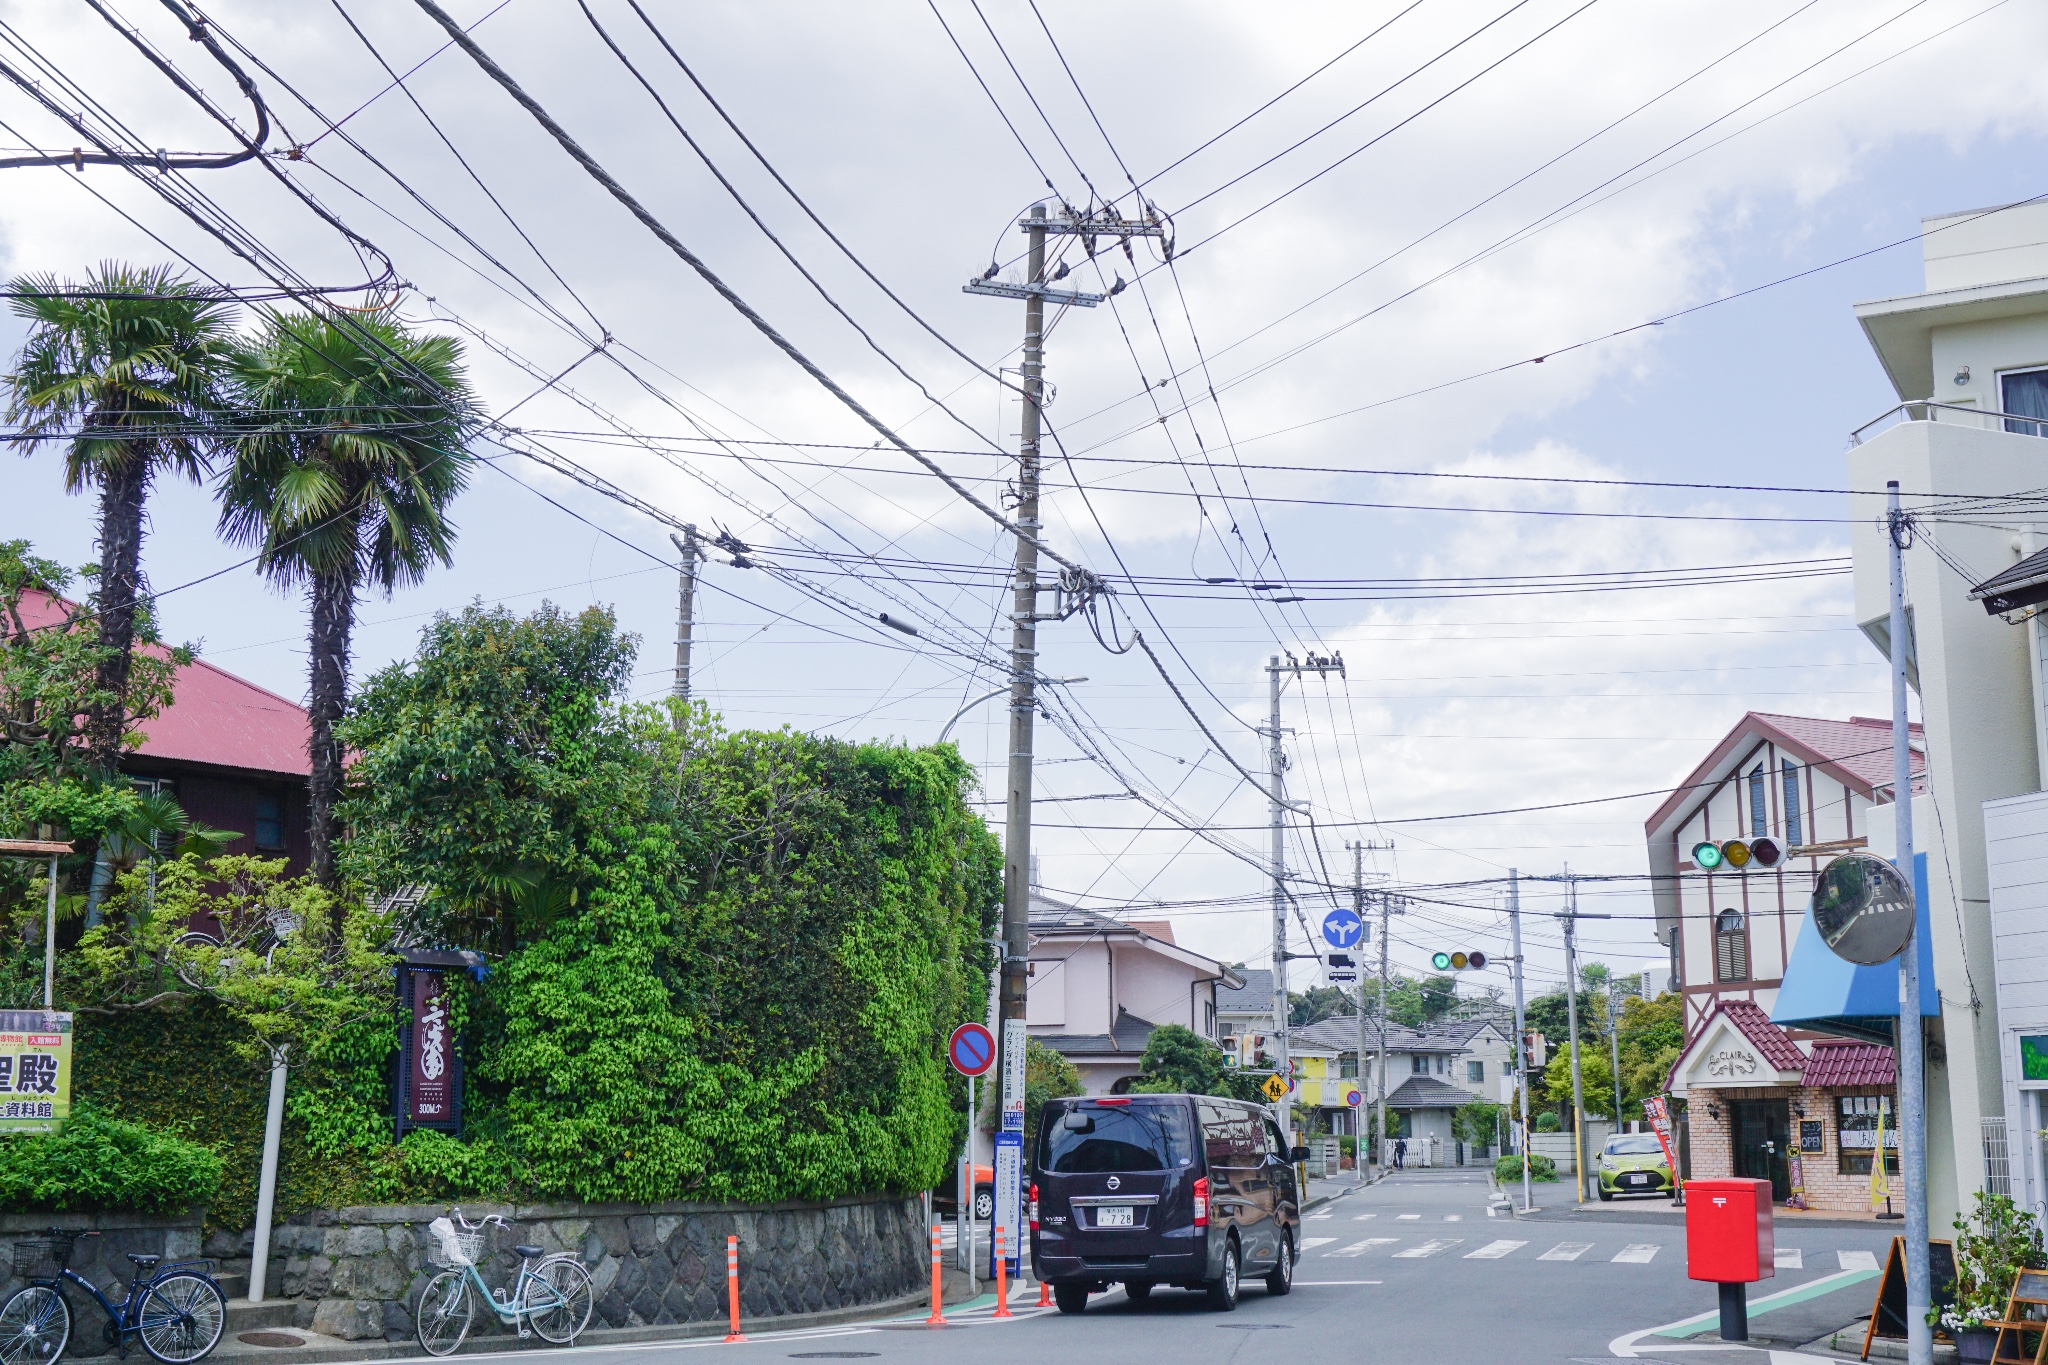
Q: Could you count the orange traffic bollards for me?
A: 4